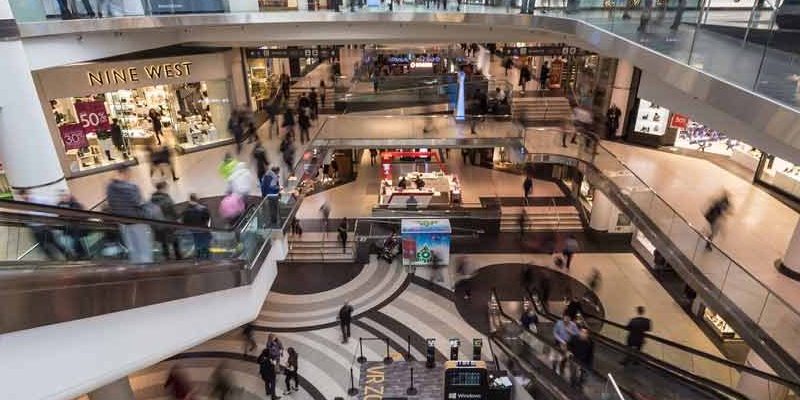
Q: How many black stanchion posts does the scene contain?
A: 5